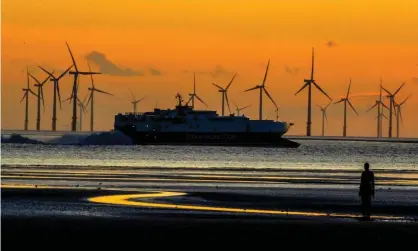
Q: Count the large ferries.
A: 1